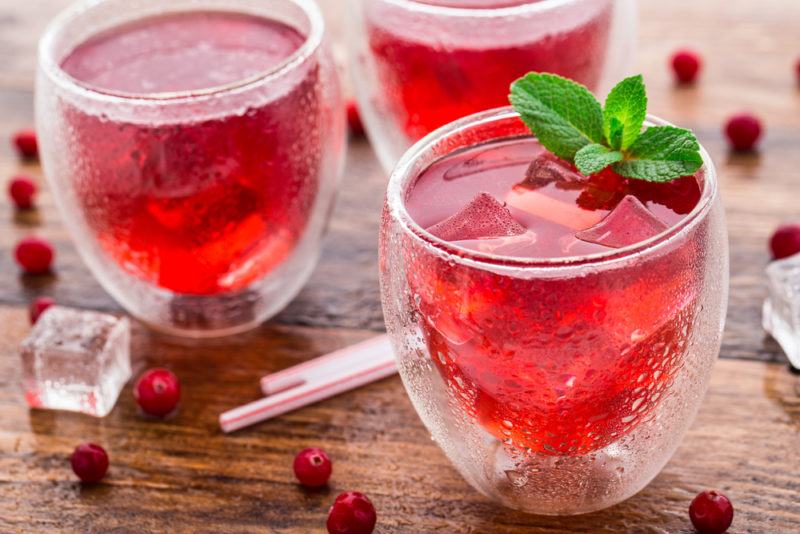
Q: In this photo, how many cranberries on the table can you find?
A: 14